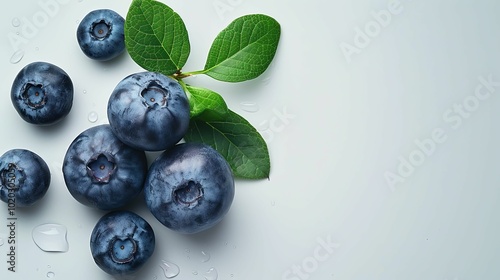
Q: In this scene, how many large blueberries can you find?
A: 3